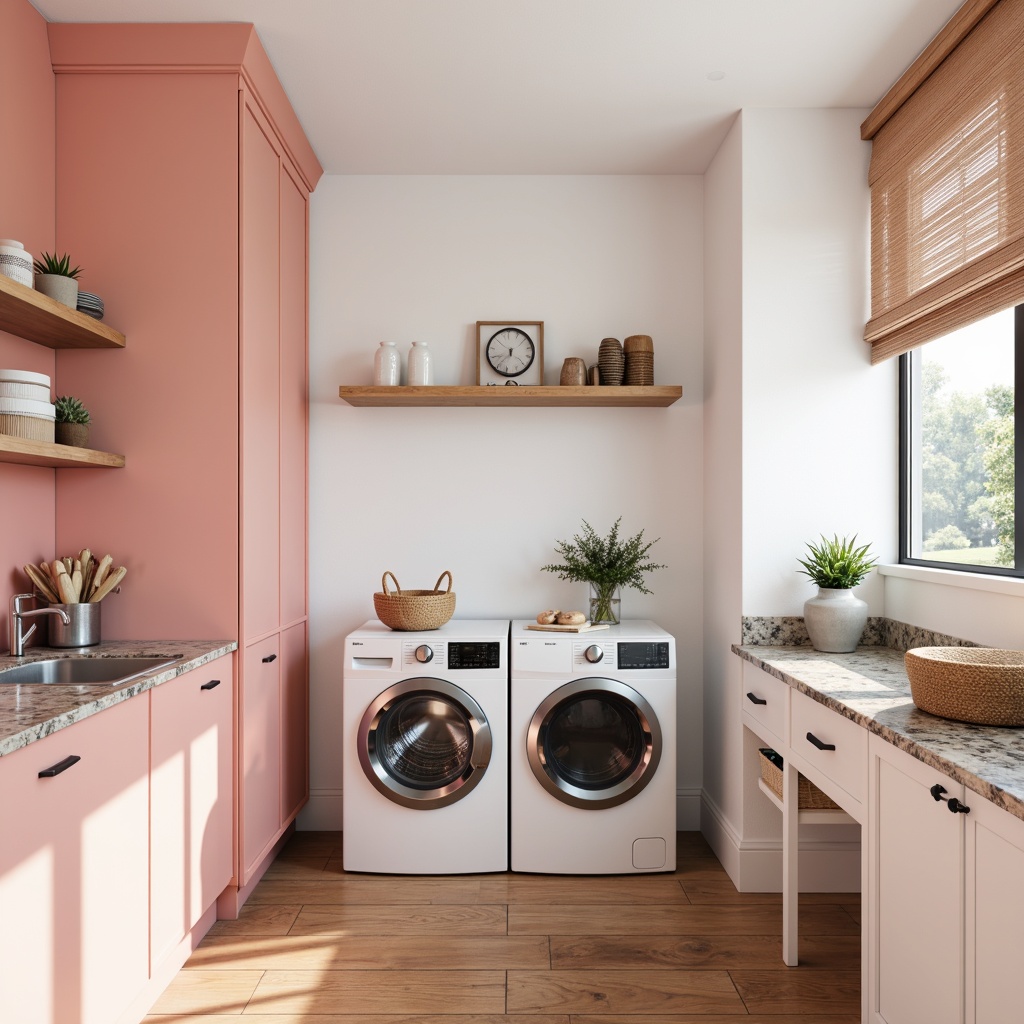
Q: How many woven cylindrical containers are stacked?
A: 2